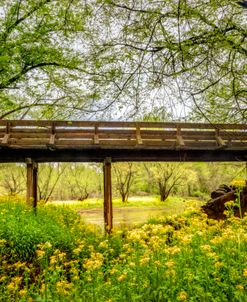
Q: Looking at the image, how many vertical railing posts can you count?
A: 6